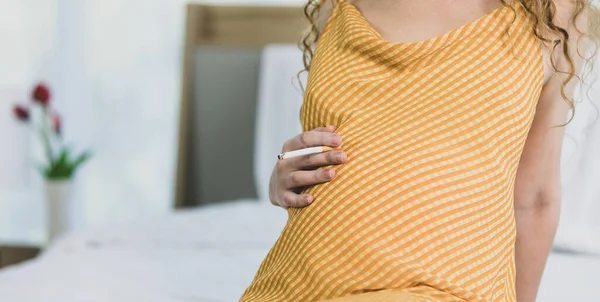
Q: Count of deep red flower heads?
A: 3